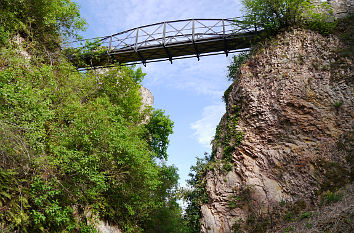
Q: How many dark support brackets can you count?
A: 4